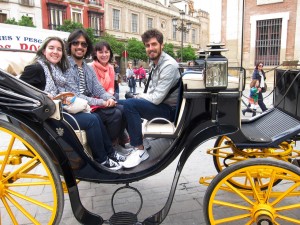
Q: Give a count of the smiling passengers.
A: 4